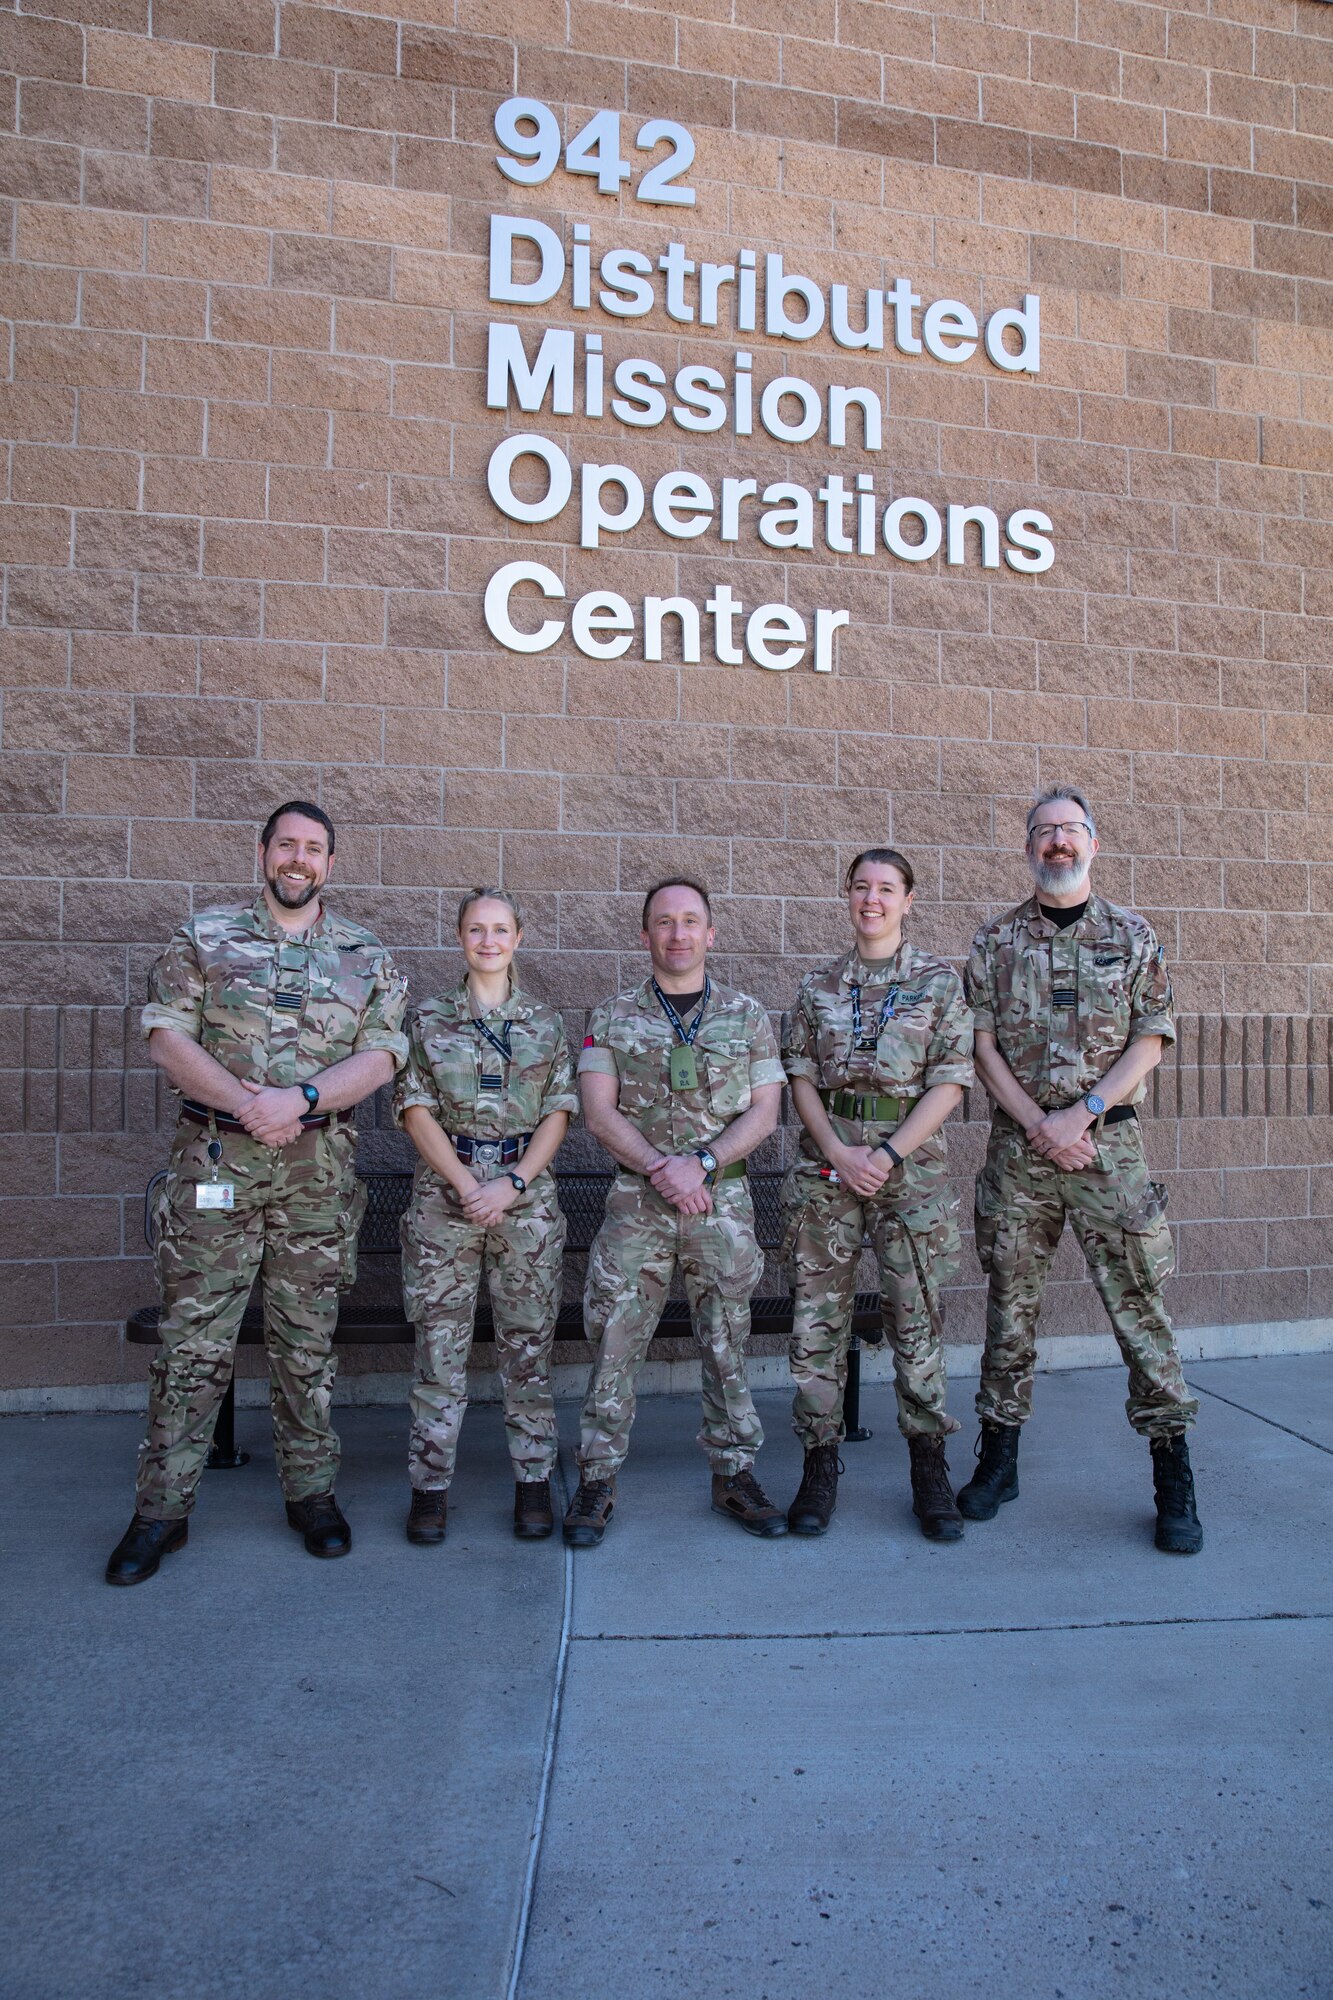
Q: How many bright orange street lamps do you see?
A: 0